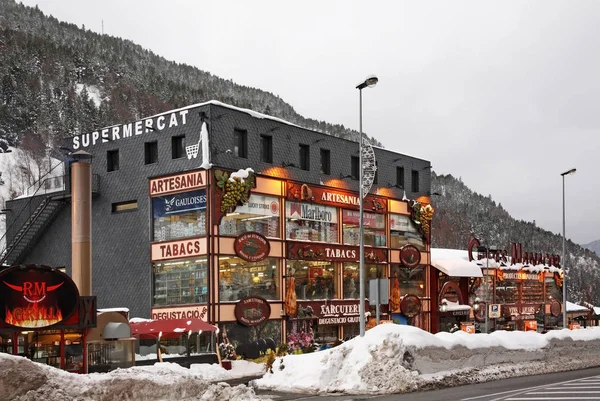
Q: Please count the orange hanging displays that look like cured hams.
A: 2